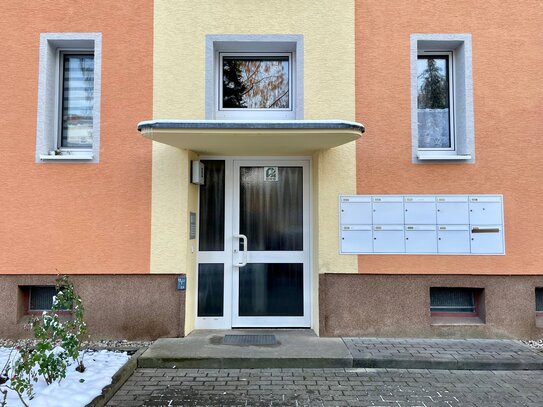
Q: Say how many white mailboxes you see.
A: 10